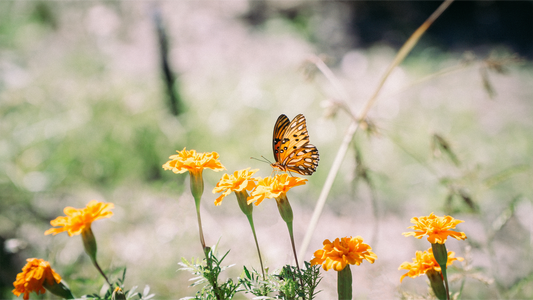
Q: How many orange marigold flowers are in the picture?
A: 8